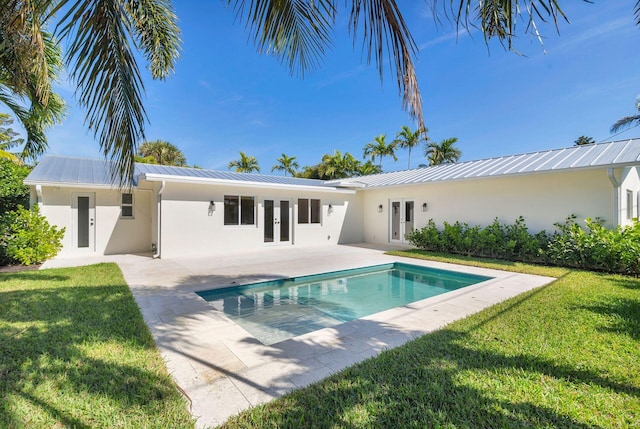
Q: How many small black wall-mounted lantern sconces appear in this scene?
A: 4